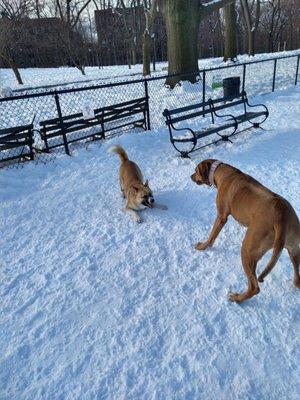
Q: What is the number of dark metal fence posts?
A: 6